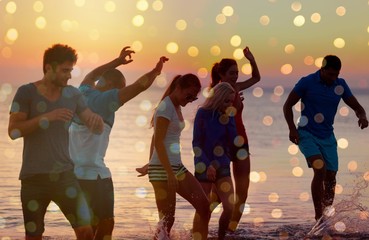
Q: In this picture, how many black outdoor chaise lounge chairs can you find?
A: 0